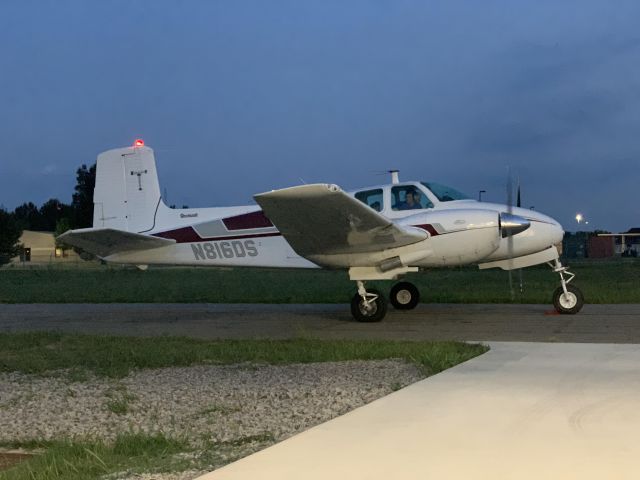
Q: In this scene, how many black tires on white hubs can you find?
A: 3